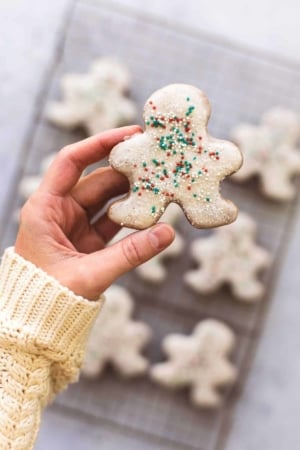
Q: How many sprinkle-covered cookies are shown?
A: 8